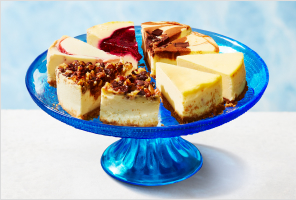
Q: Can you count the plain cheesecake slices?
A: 2